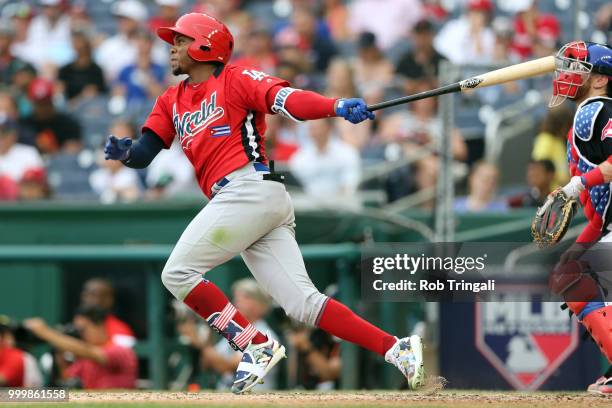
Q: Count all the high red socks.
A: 2